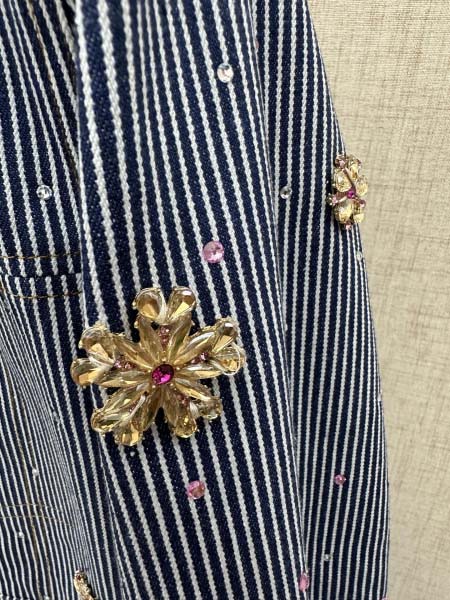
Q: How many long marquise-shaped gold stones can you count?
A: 10